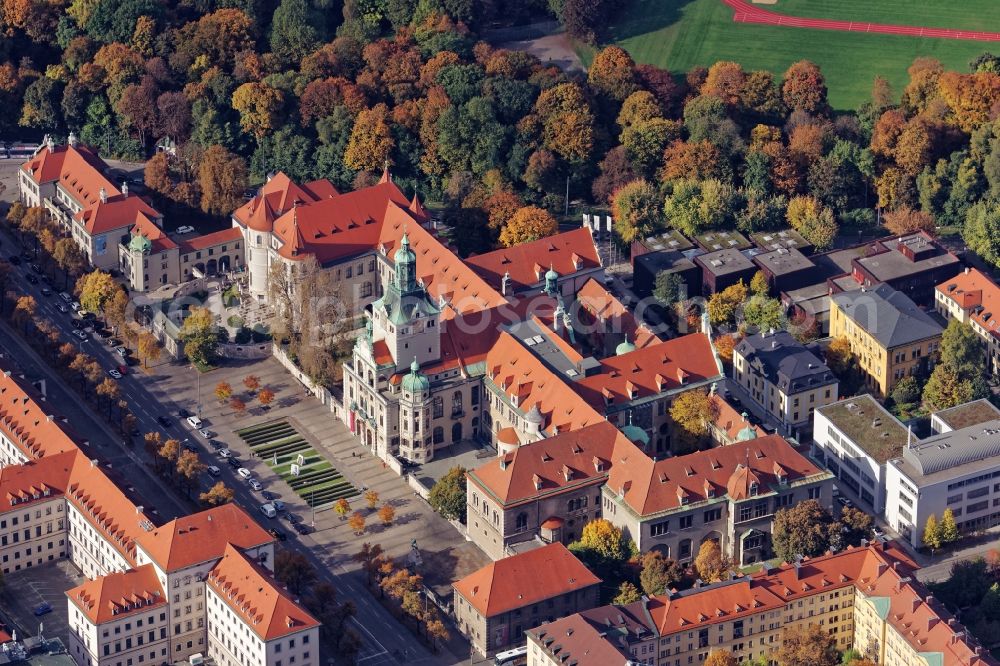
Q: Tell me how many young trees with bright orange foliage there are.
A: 8